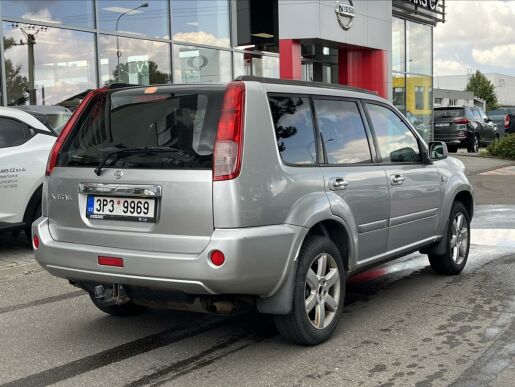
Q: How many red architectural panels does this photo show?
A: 2